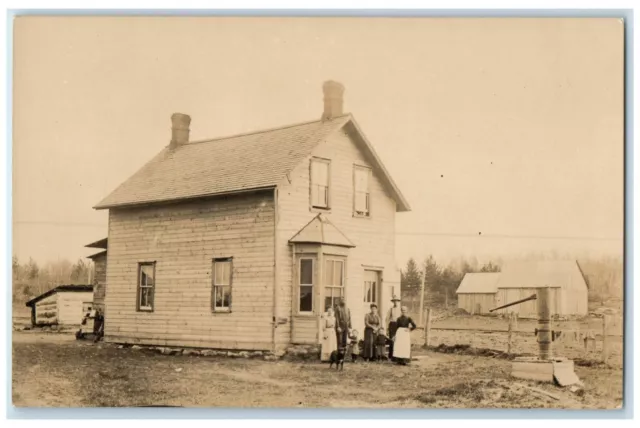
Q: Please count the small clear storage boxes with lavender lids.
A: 0